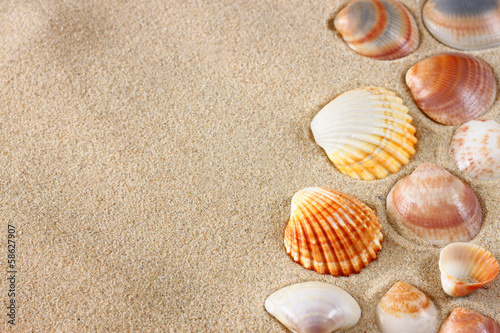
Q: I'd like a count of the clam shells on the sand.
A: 11